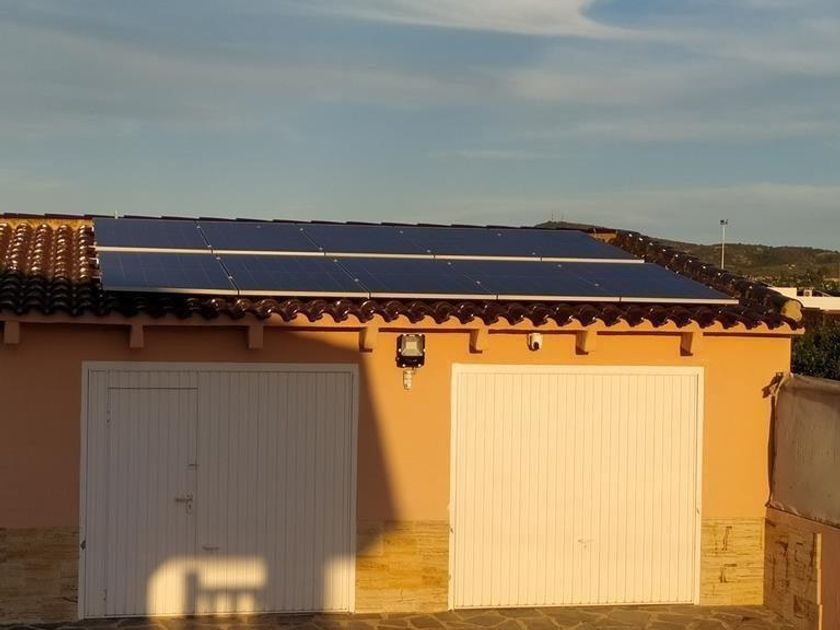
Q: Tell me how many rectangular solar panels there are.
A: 10